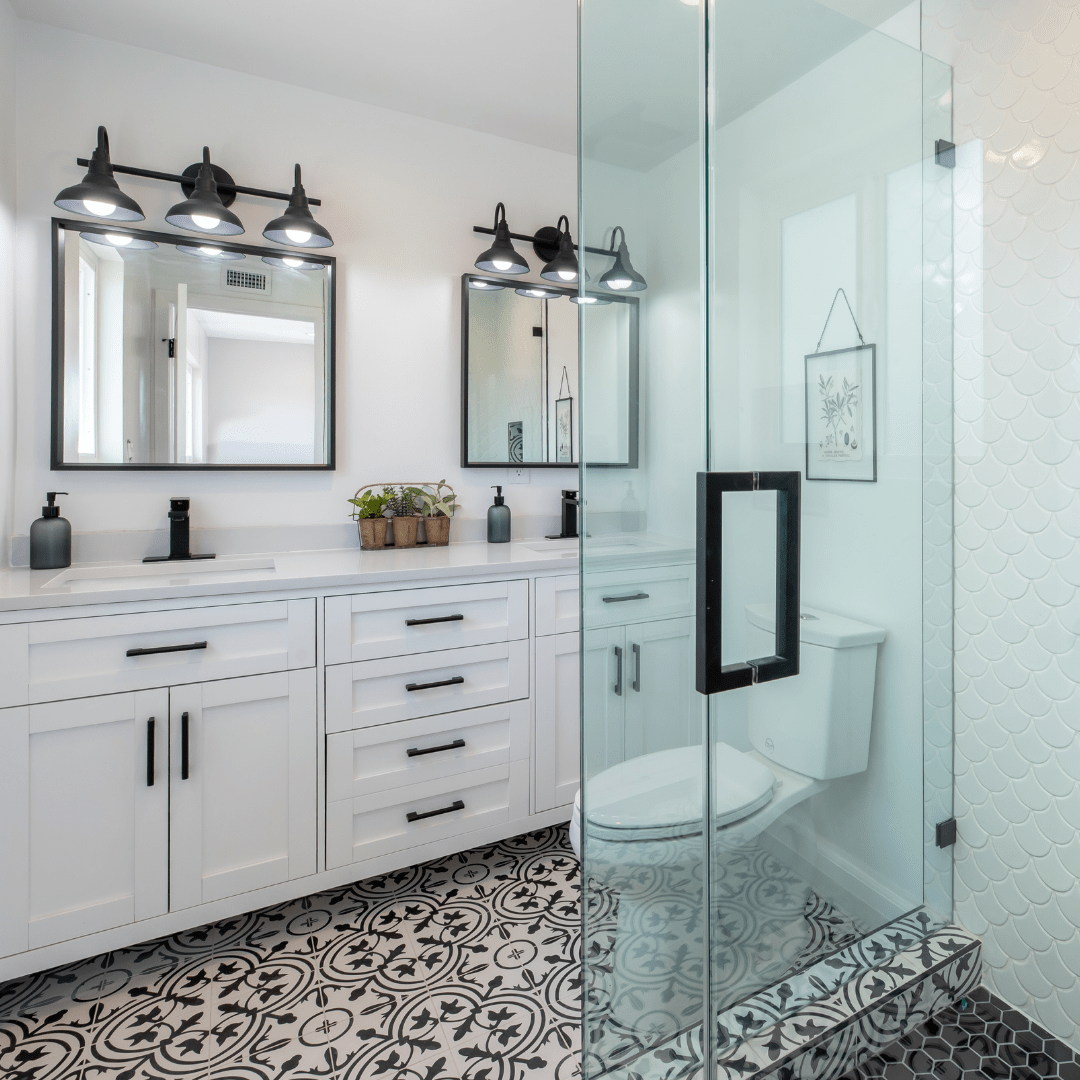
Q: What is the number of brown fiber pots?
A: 3